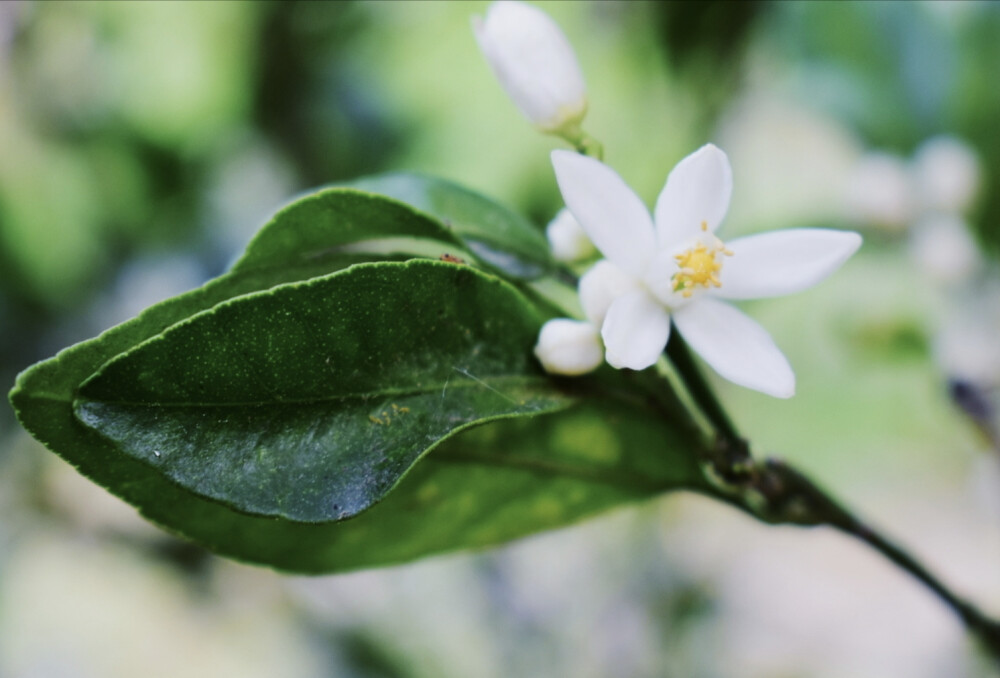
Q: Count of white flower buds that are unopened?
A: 4